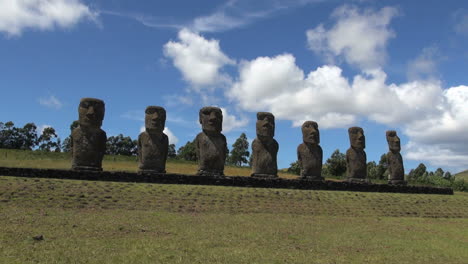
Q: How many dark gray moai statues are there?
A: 7